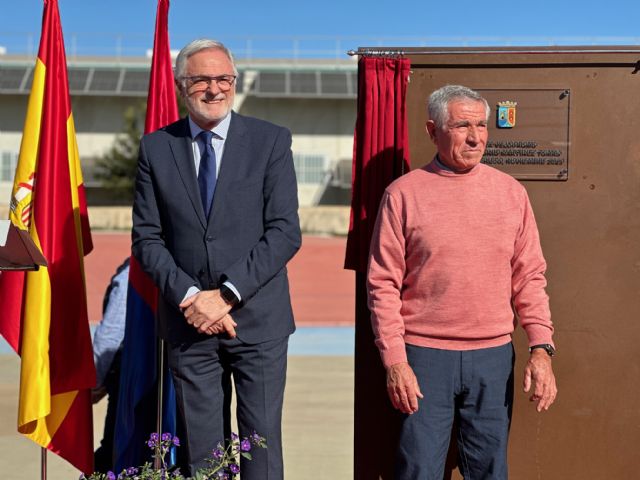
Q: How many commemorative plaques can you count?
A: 1